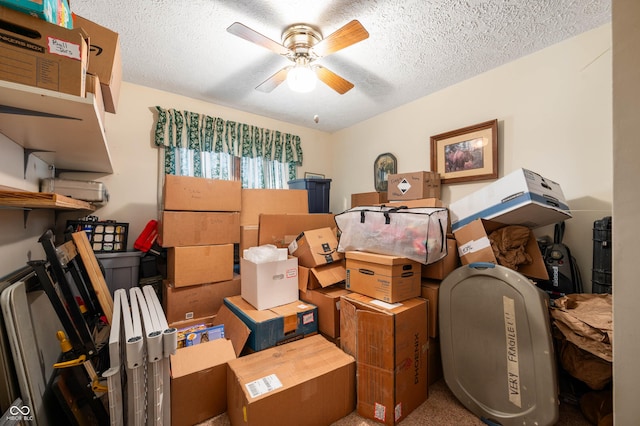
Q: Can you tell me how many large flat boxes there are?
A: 2